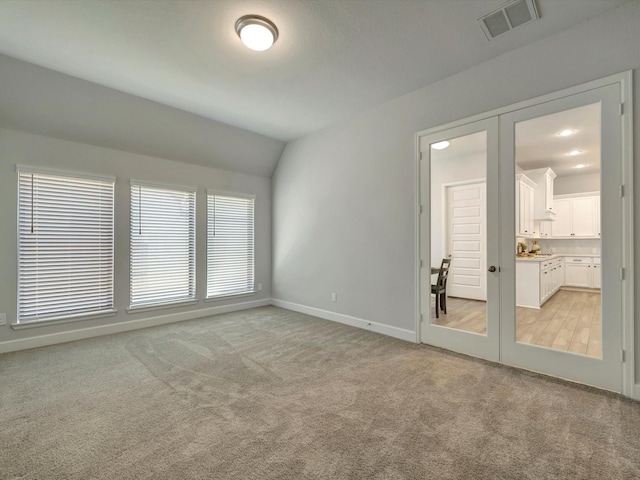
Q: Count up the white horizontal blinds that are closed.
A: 3